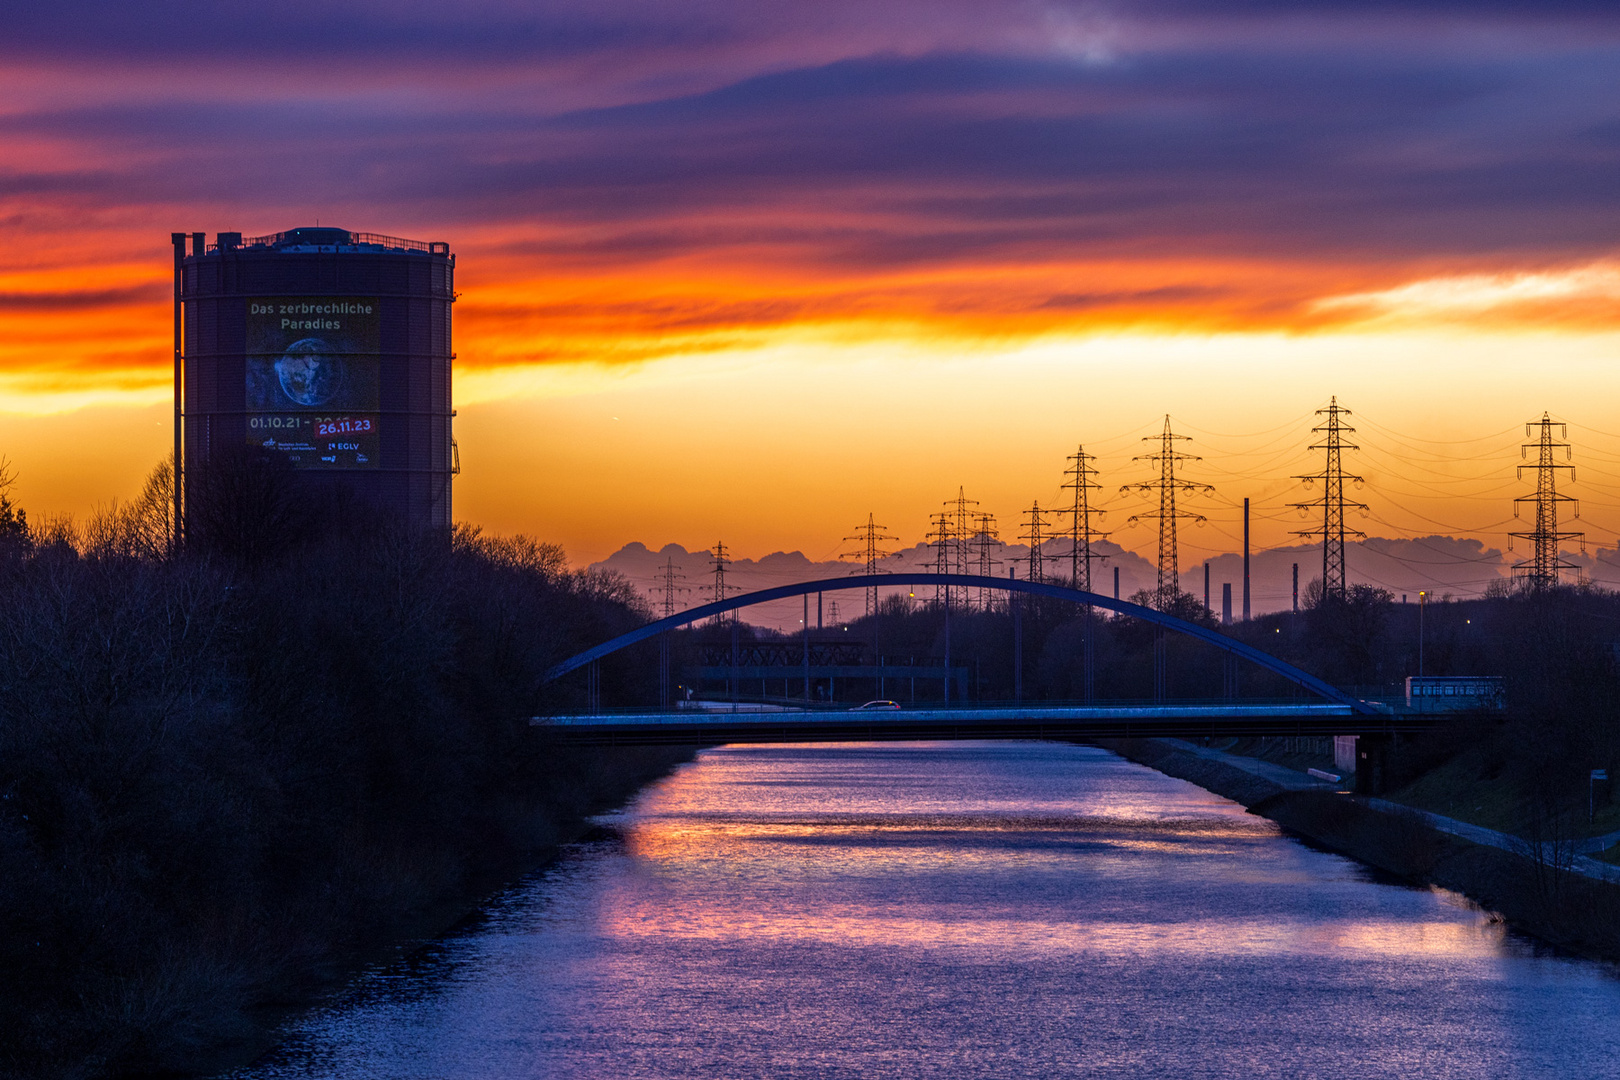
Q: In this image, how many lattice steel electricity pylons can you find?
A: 12